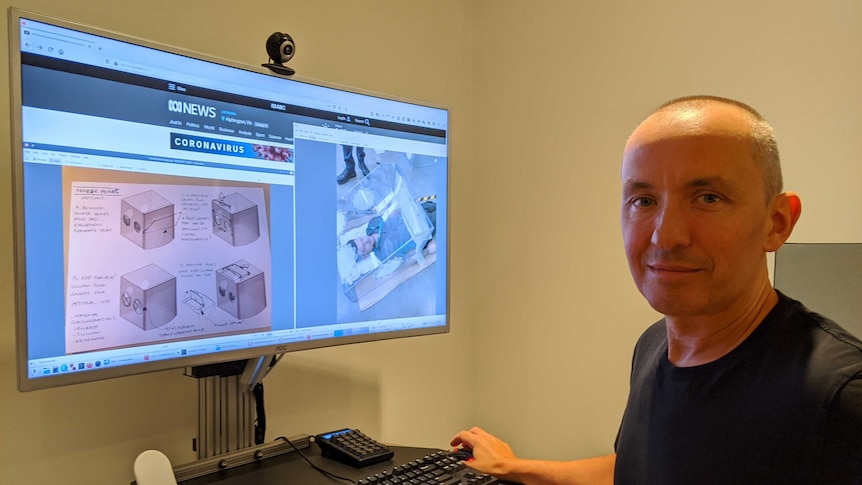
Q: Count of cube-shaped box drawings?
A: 4